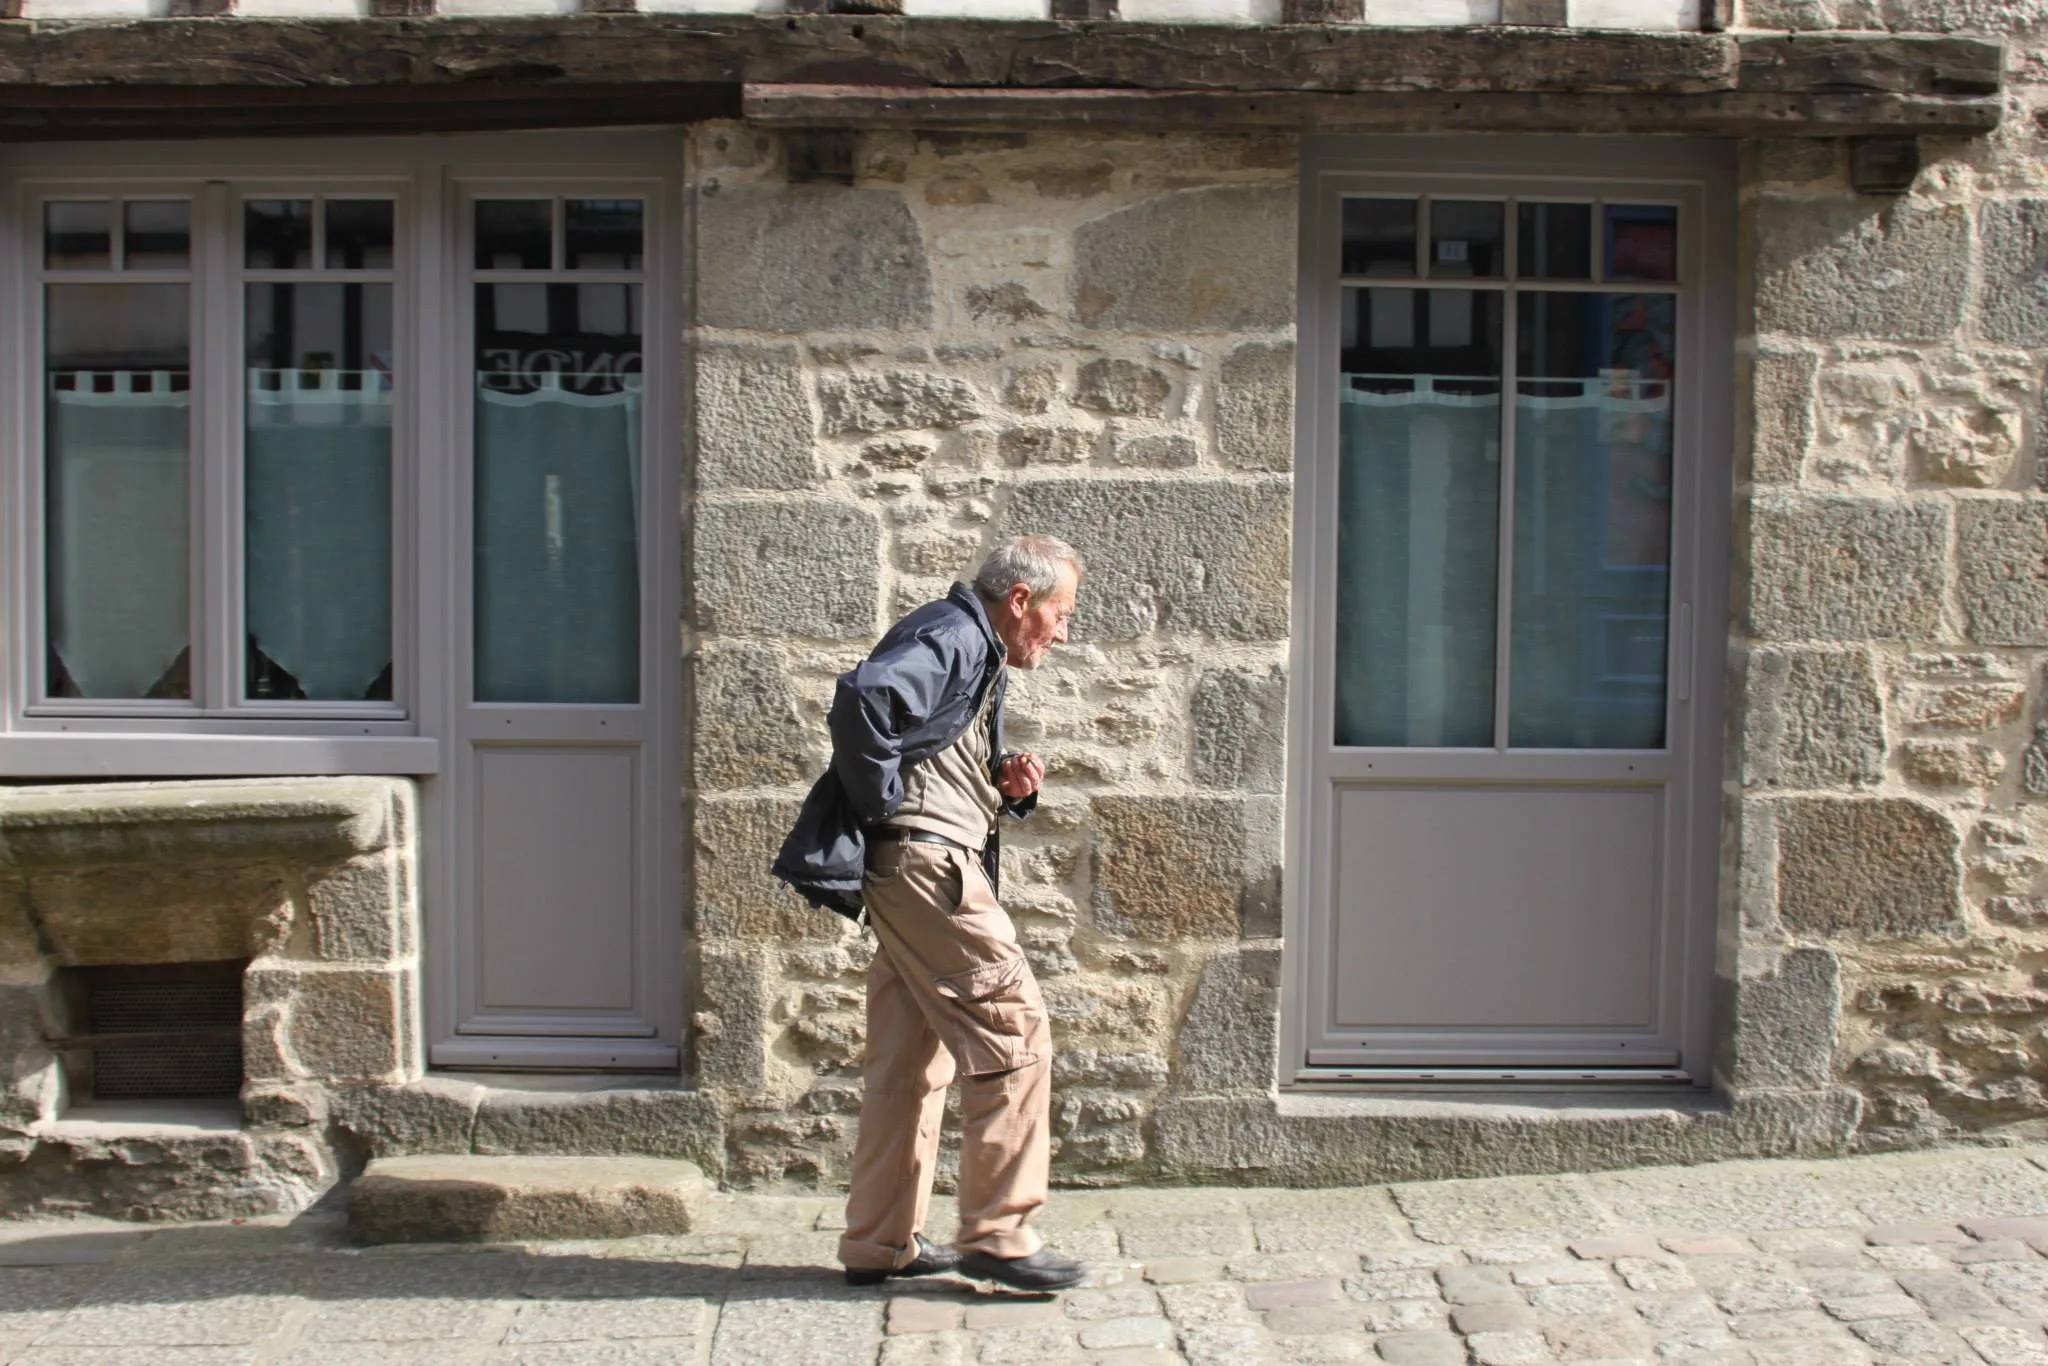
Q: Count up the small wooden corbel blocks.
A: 2